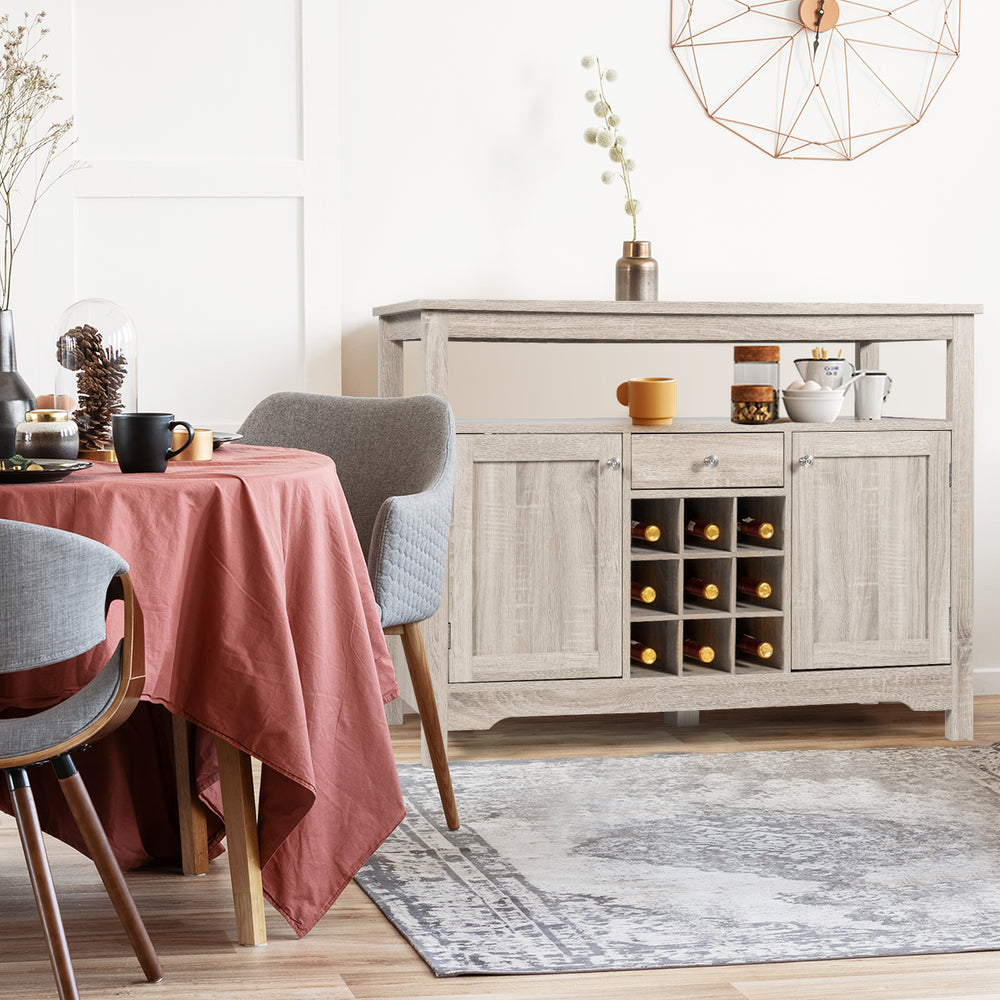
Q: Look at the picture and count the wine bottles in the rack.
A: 9